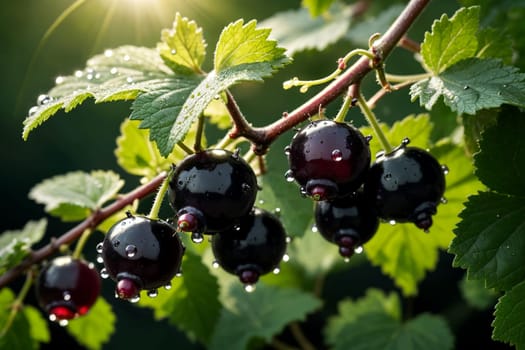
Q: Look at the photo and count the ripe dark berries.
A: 7